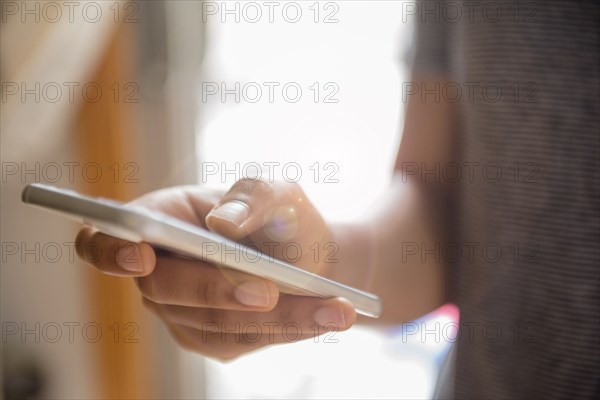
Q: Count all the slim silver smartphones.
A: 1